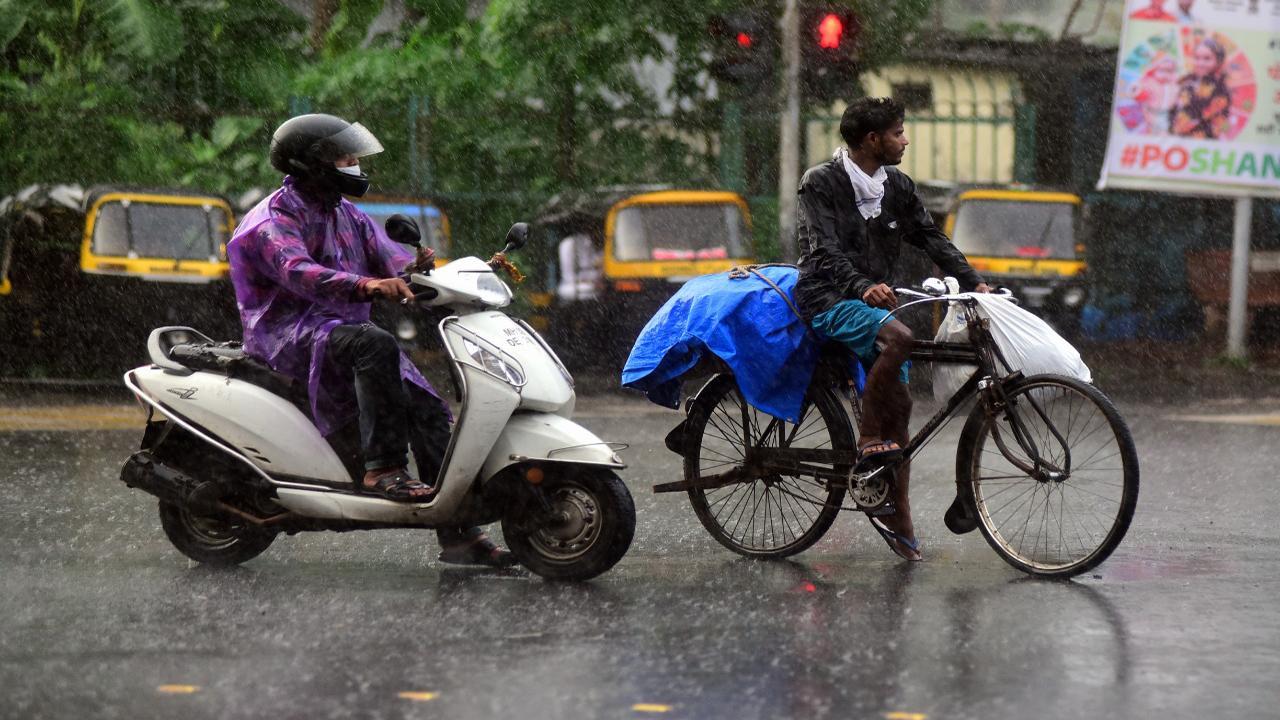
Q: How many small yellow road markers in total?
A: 4